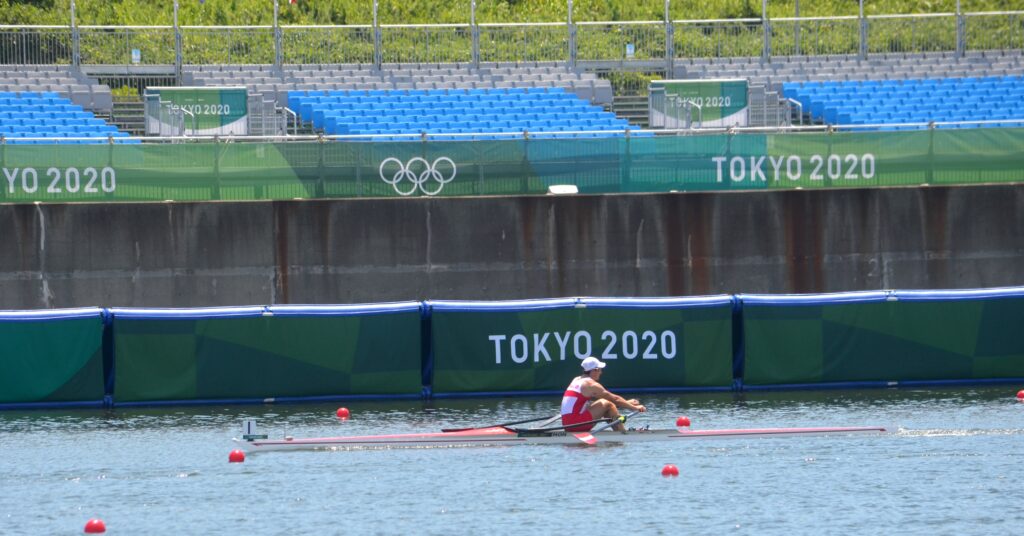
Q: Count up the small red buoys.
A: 6